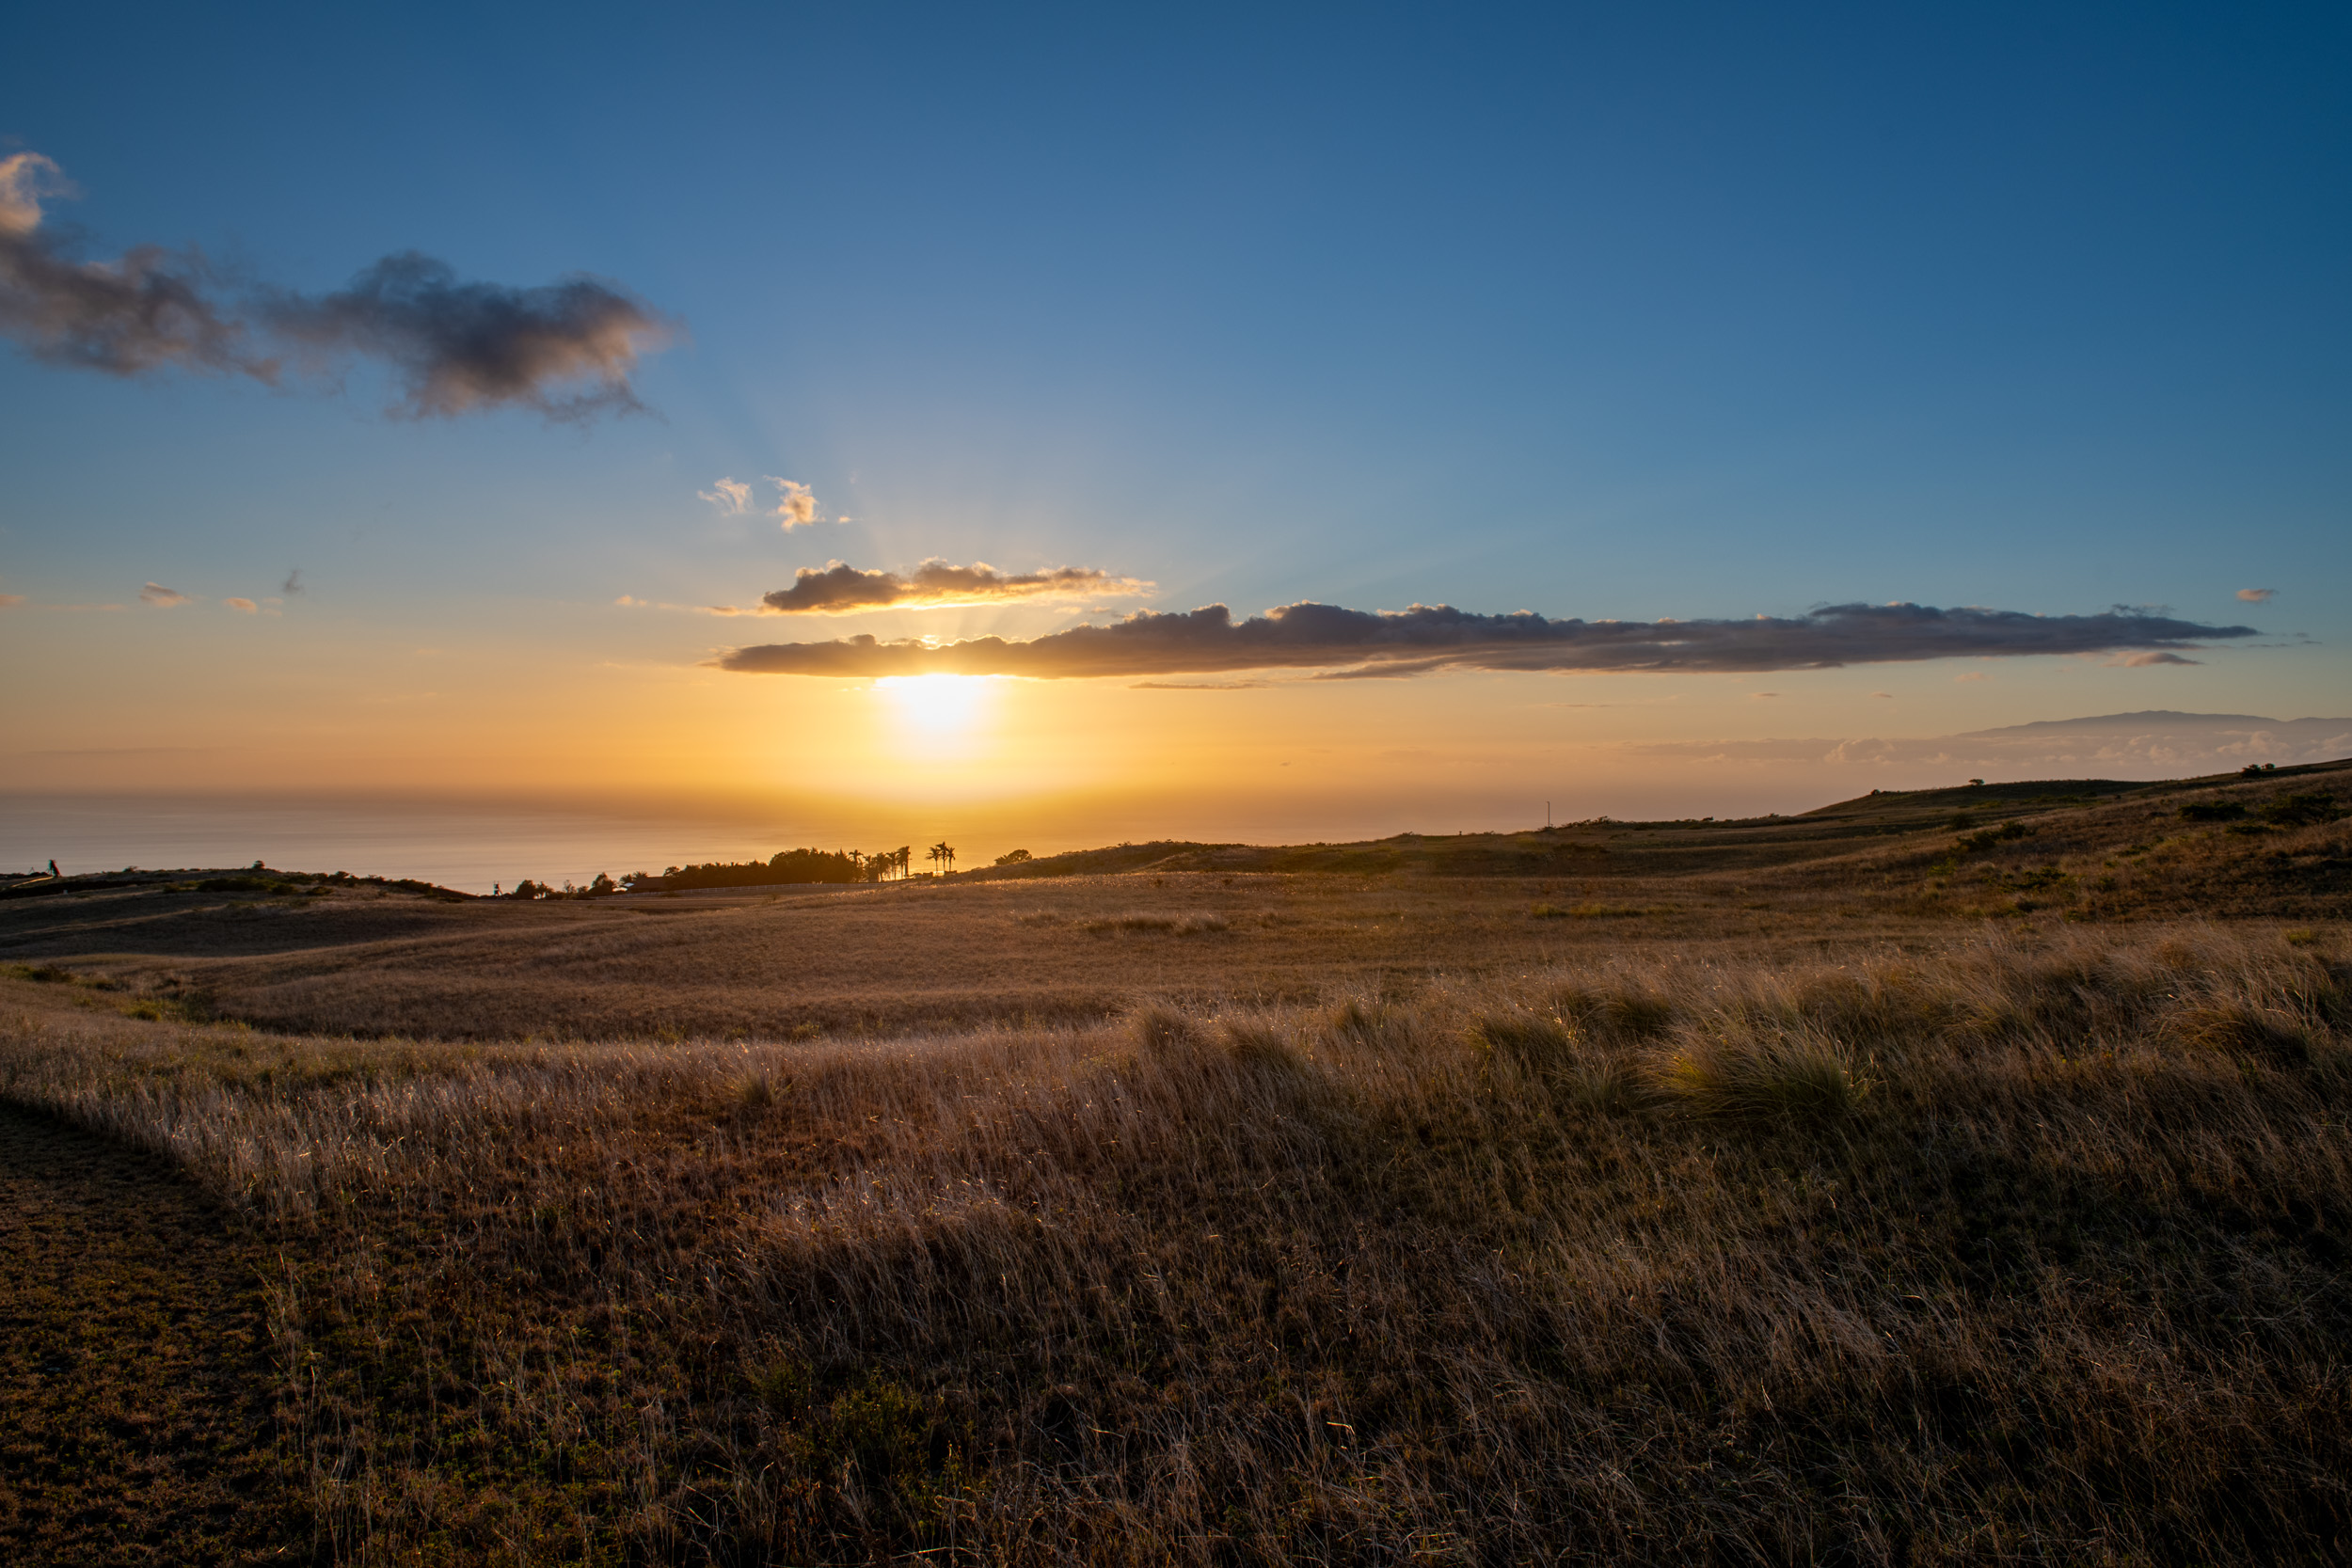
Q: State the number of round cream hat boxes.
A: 0